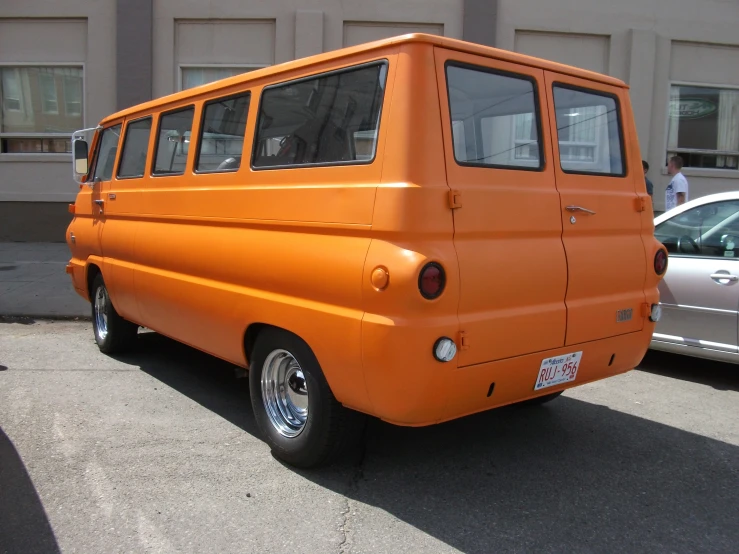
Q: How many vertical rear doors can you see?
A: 2